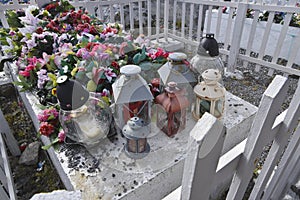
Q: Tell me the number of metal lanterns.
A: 5